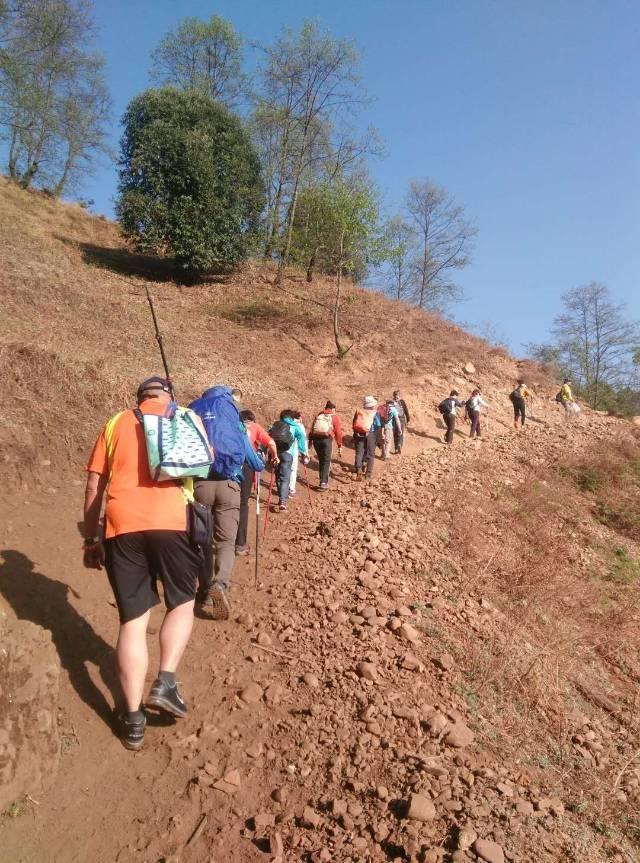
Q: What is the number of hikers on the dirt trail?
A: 13